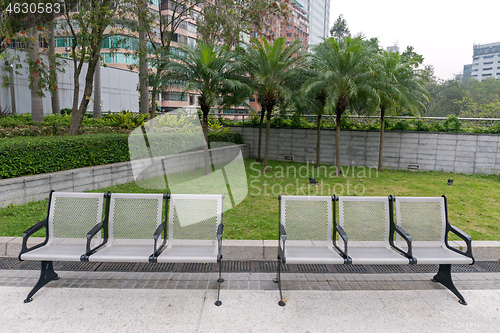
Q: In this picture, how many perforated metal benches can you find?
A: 2